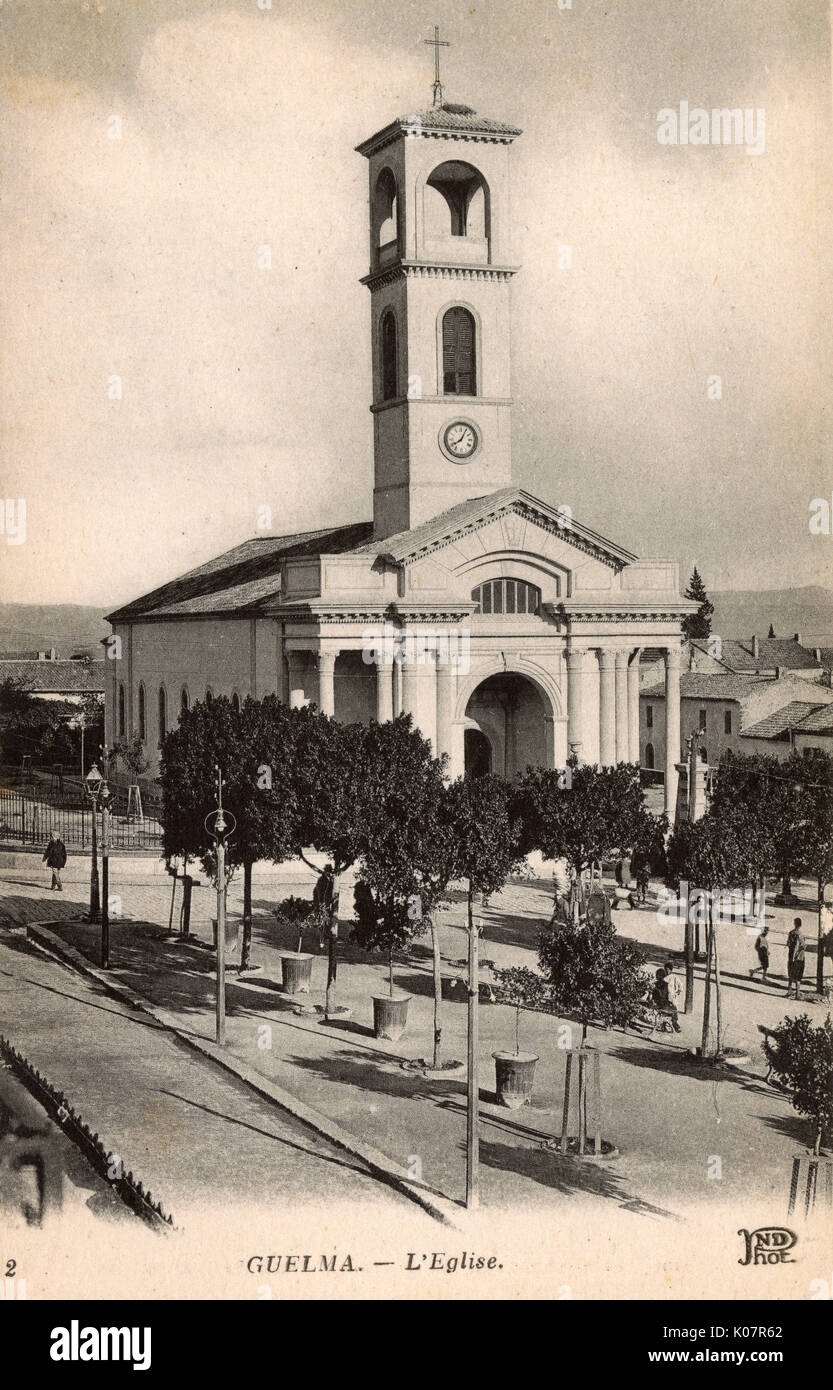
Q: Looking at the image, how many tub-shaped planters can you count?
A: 4